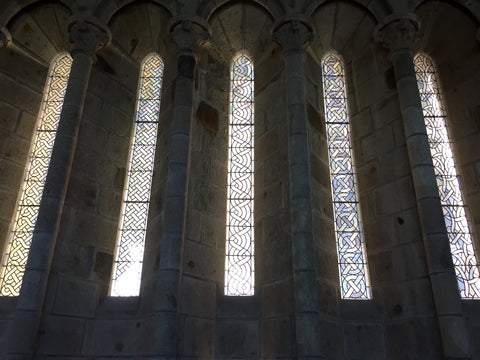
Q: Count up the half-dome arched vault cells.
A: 5